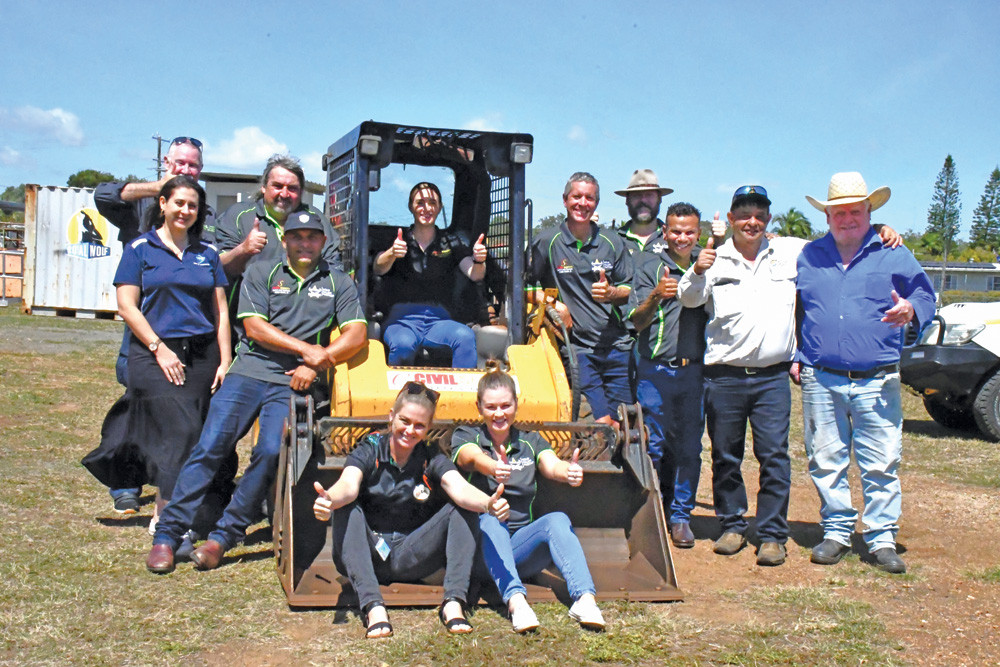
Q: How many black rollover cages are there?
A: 1